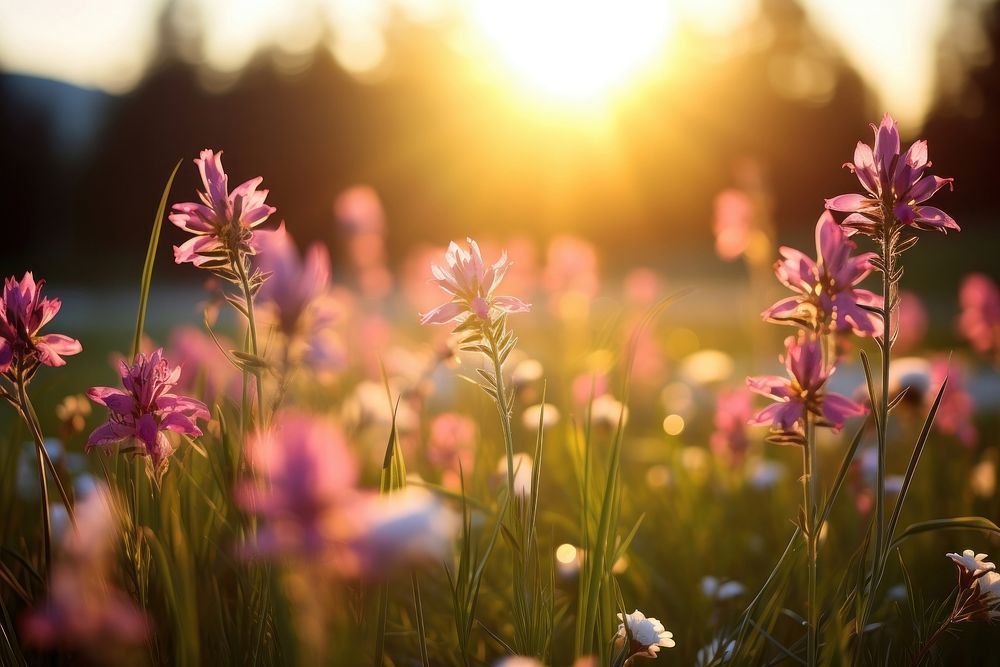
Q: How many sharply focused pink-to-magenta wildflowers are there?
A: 7